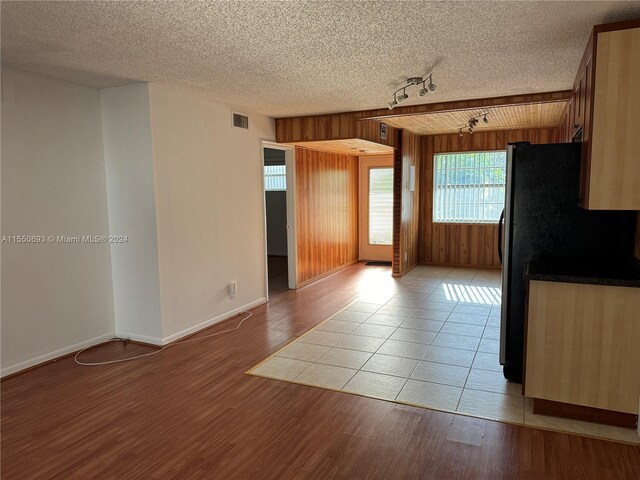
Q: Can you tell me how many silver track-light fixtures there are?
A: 2